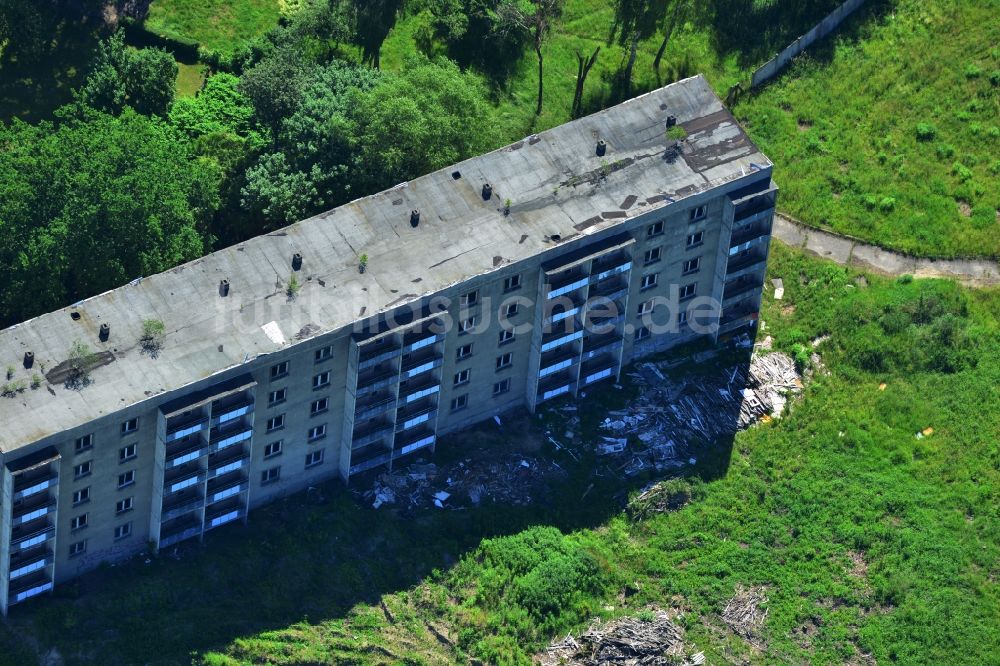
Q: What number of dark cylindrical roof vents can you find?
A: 8